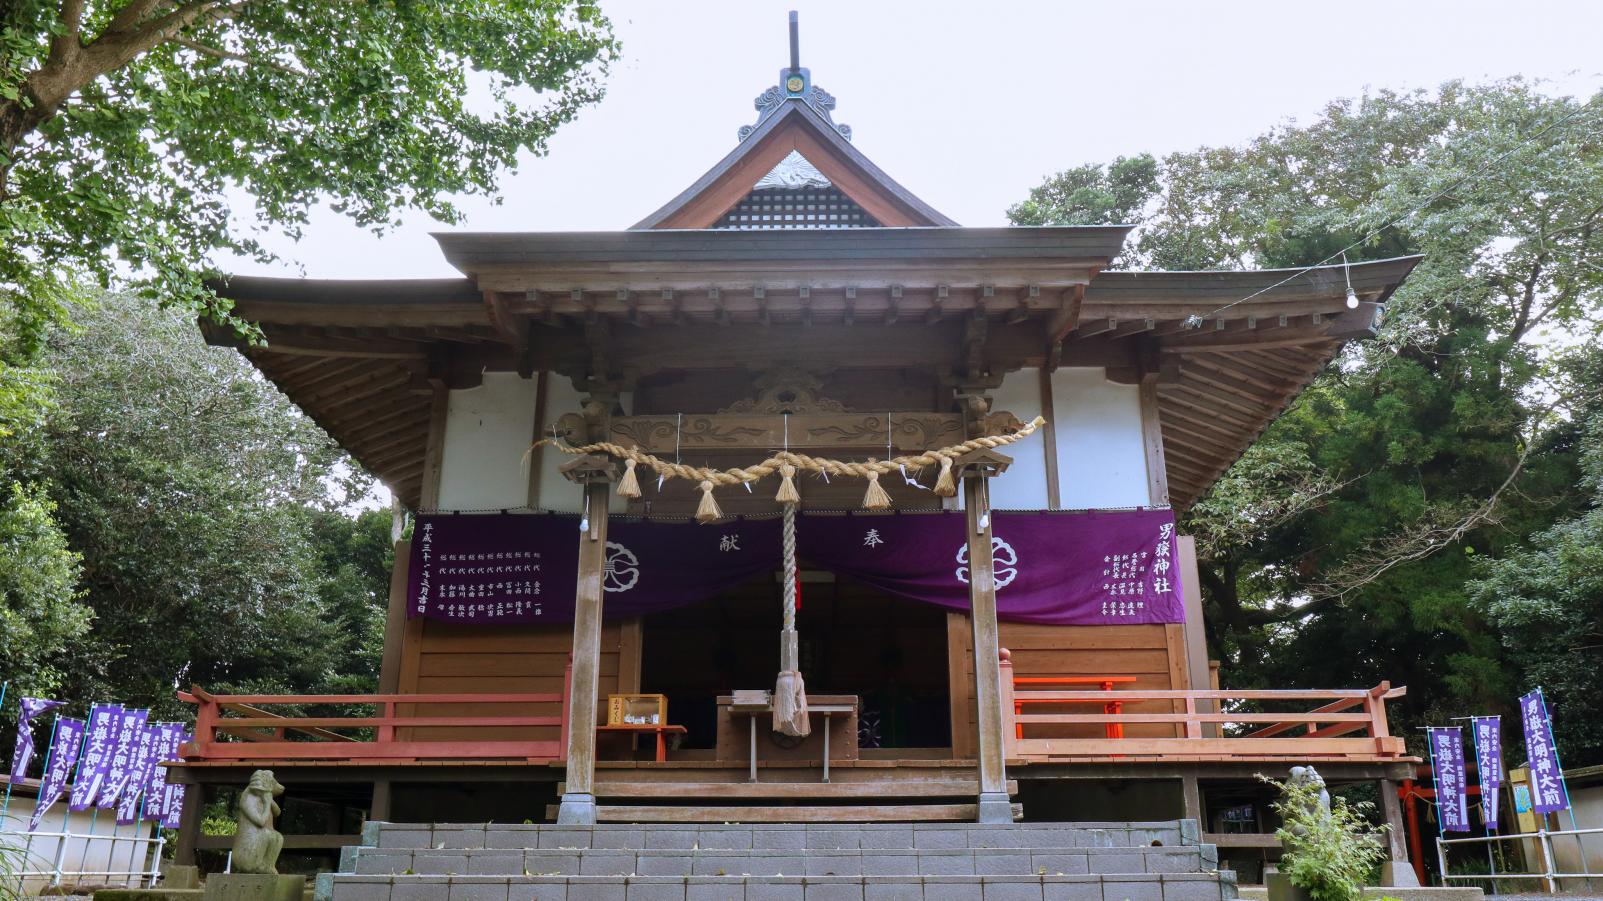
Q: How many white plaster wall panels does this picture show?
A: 4